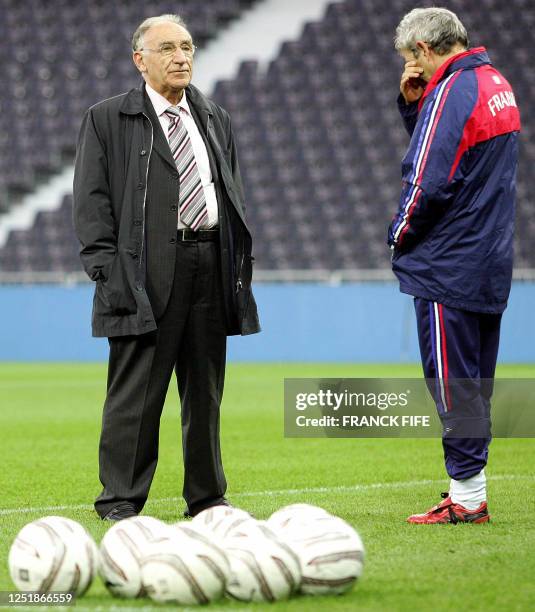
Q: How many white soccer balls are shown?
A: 7